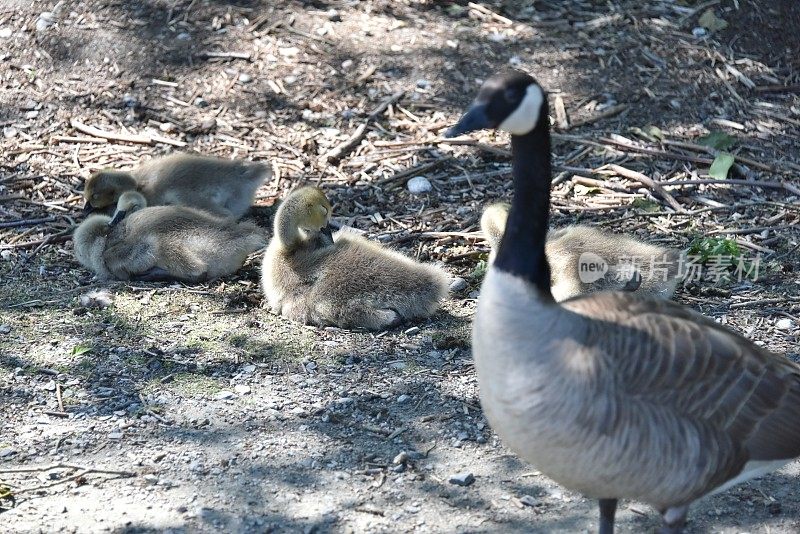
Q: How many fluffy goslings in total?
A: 4